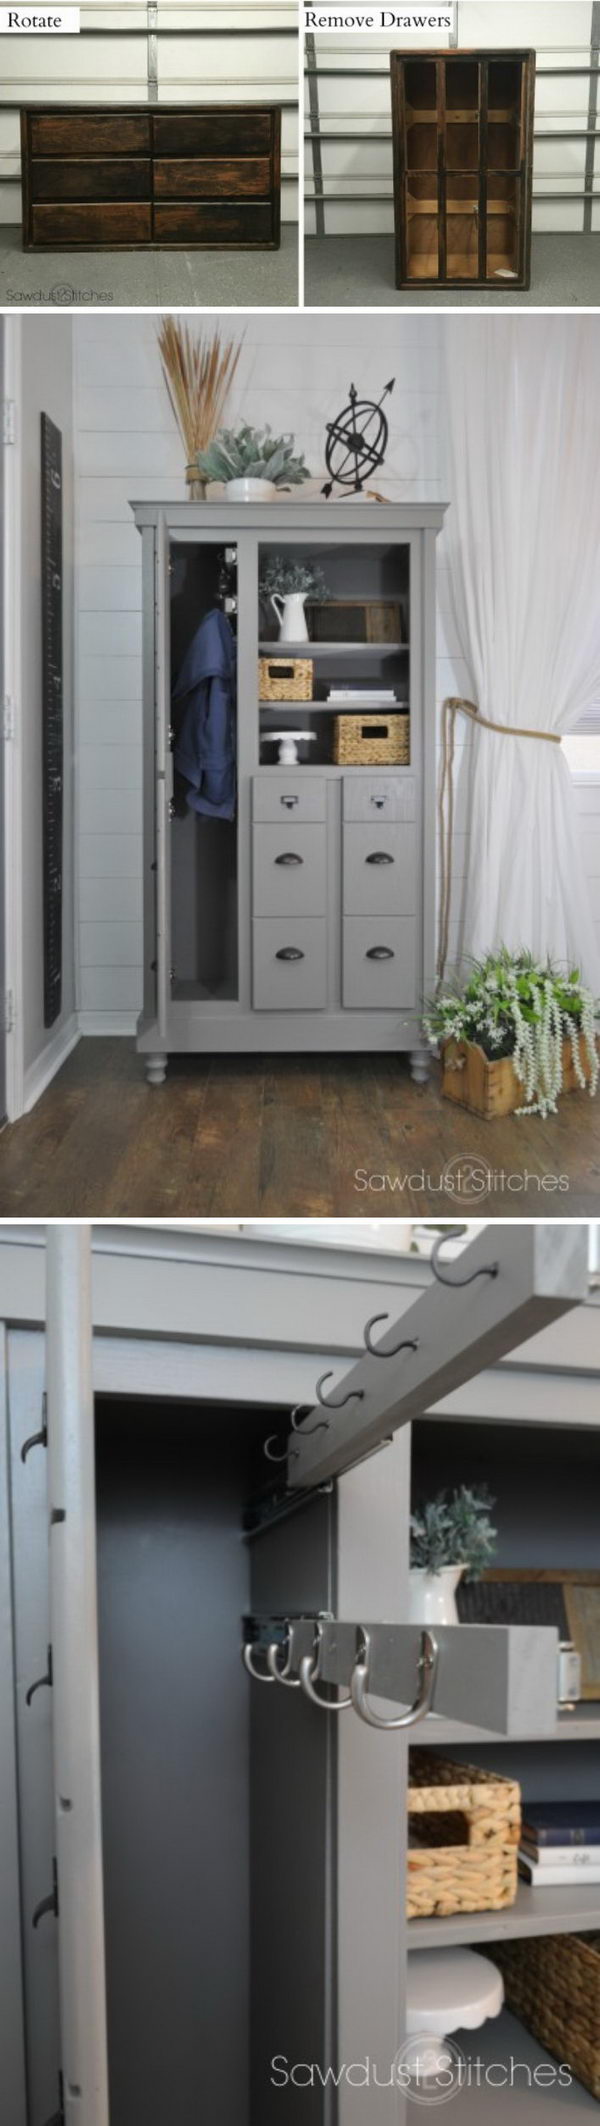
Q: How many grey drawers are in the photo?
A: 6